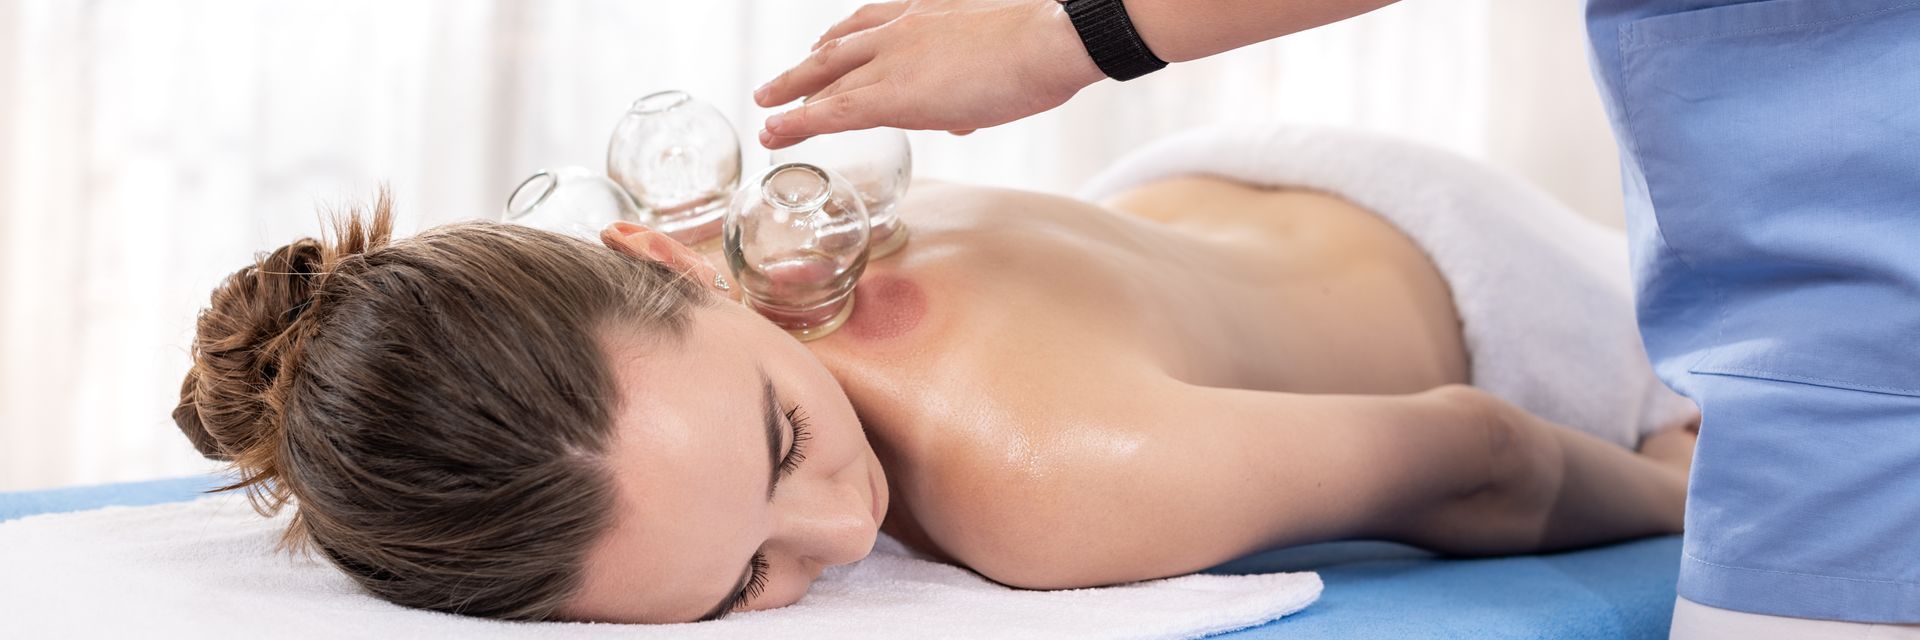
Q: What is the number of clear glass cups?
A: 4